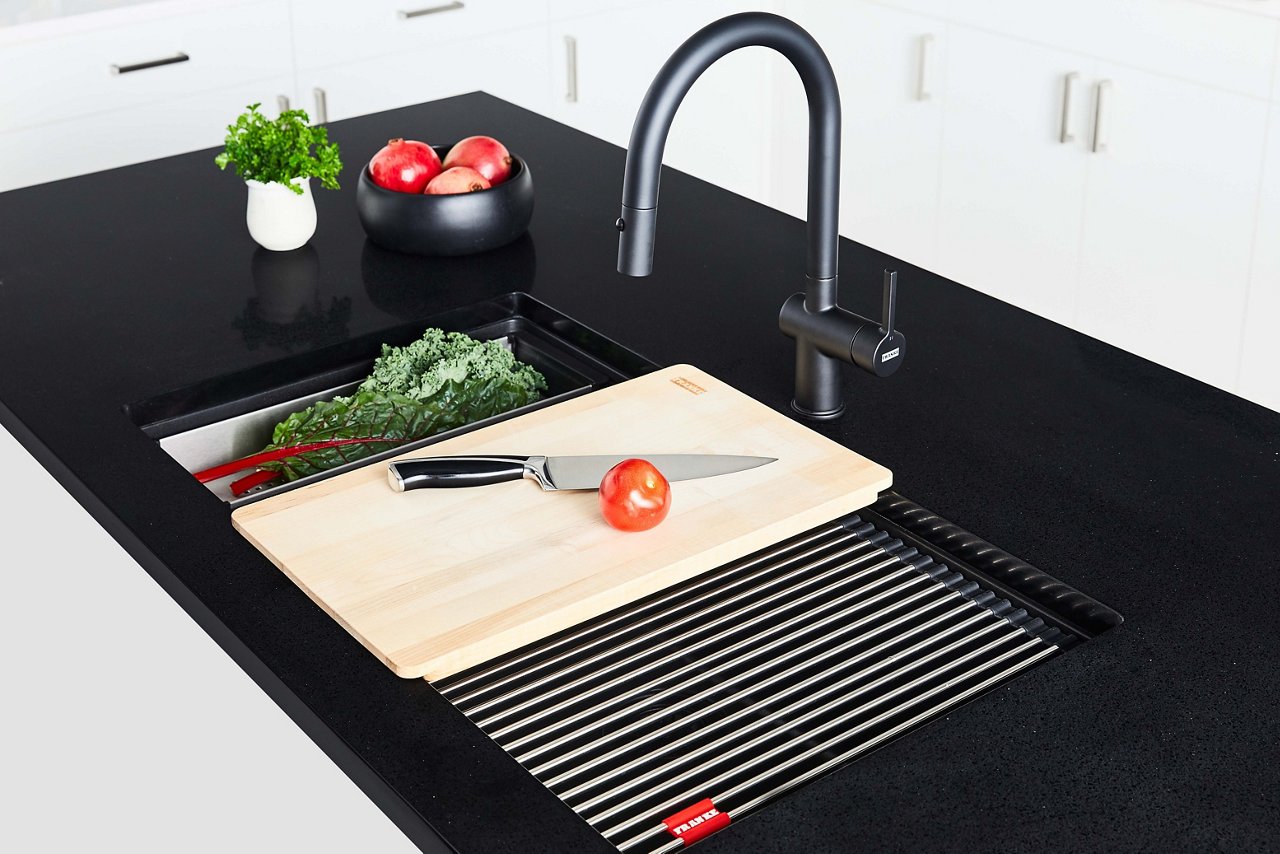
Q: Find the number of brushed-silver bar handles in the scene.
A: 8